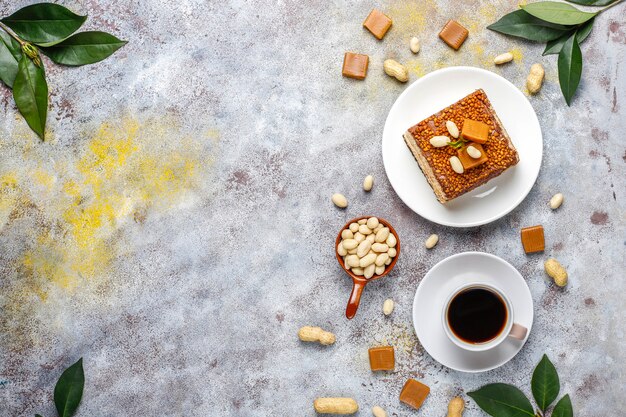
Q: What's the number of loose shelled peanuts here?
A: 8